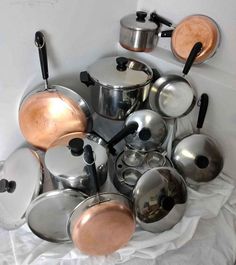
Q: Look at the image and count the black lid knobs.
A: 7